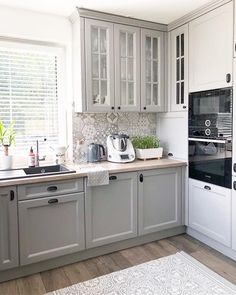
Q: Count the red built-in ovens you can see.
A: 0